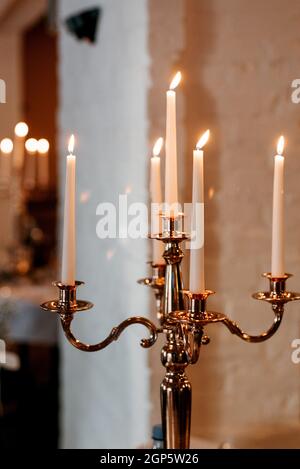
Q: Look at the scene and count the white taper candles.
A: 5